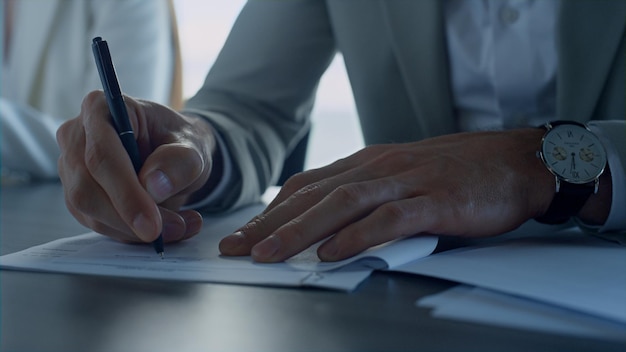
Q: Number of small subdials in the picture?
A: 2